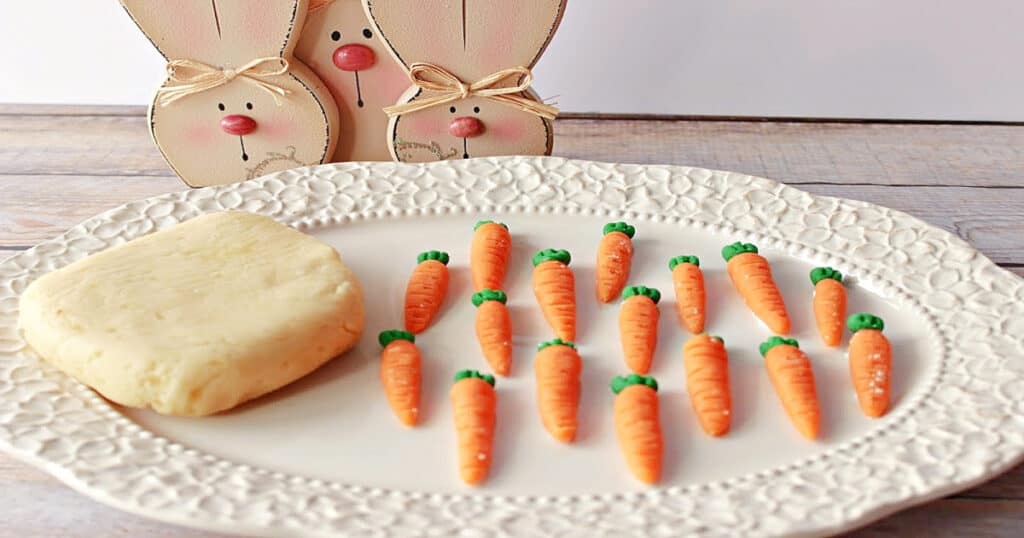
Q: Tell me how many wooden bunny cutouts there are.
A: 3